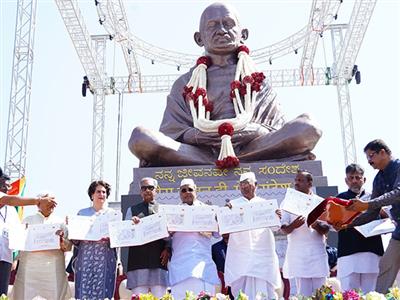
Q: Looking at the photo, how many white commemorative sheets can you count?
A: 7